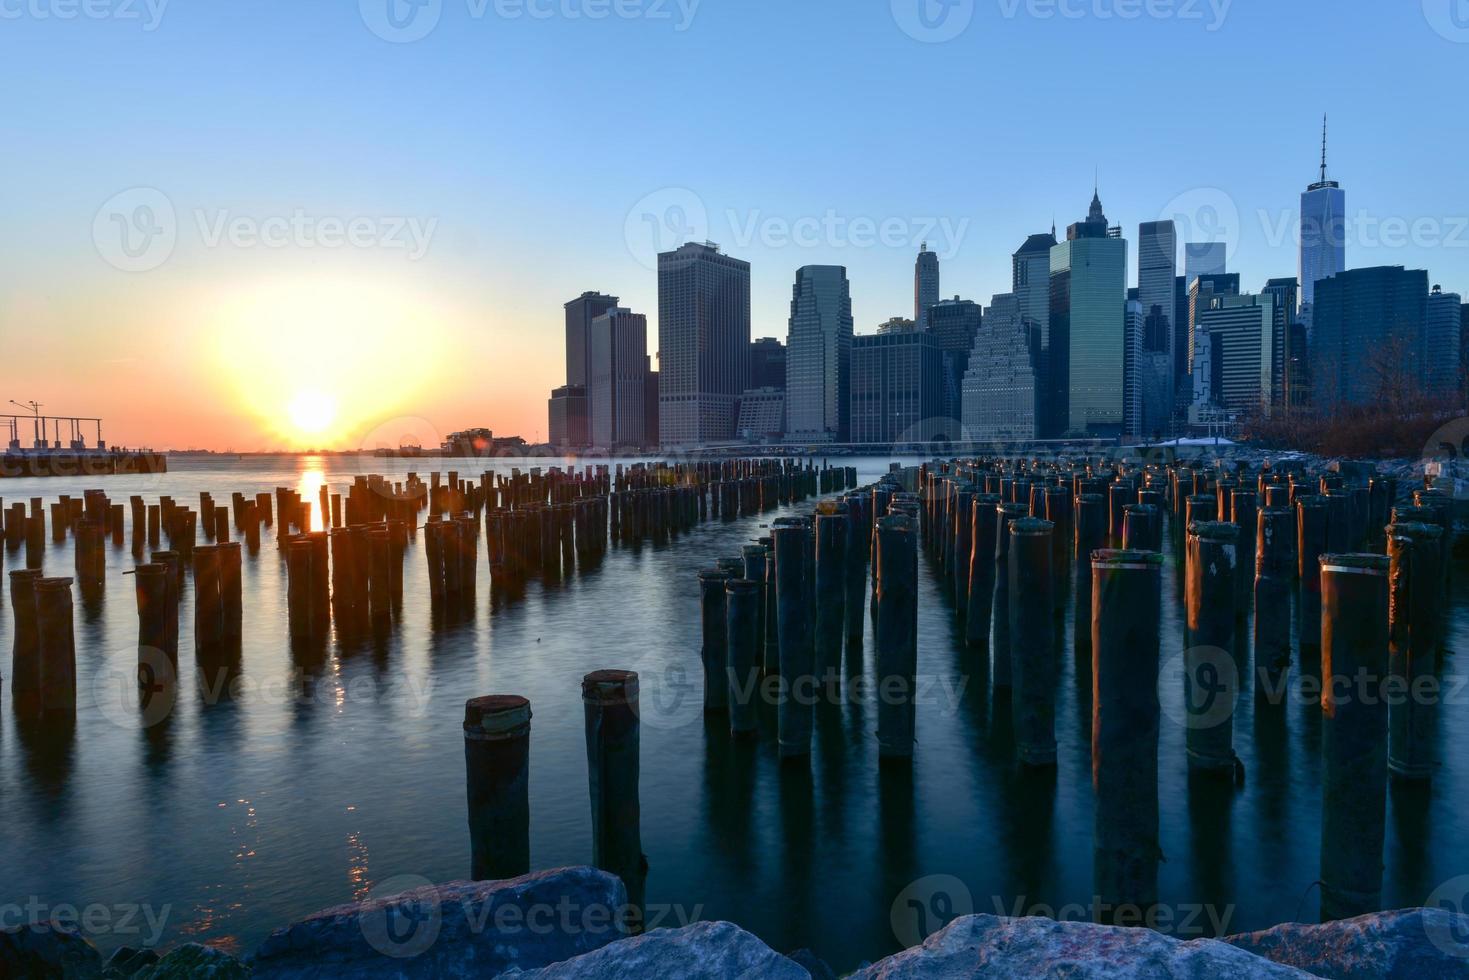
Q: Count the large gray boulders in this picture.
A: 4